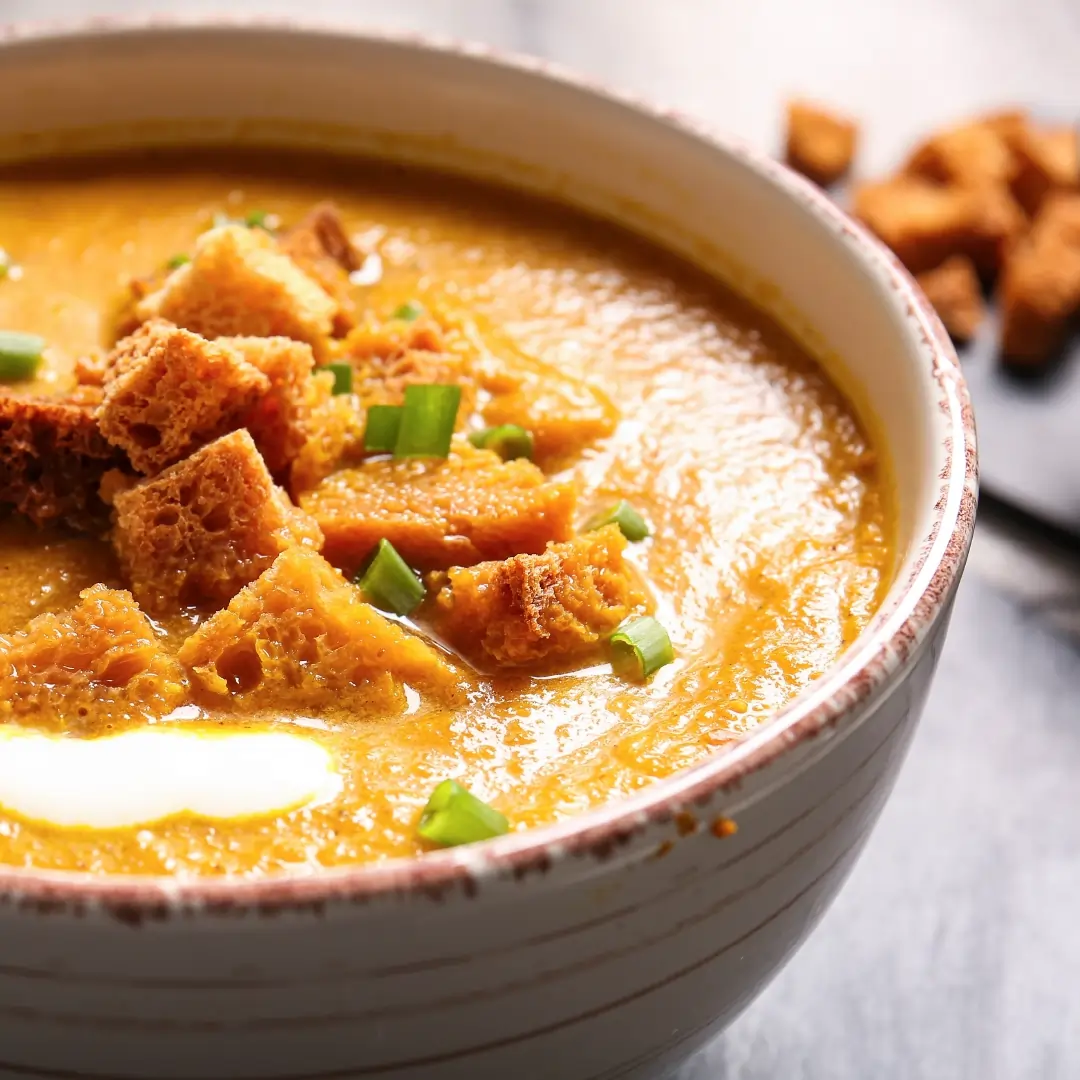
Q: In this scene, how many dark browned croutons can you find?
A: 1